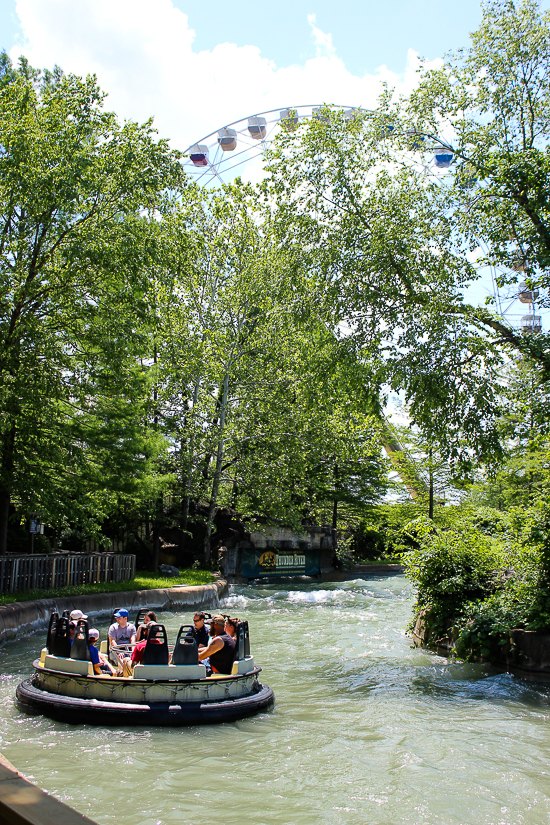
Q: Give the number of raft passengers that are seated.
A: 9